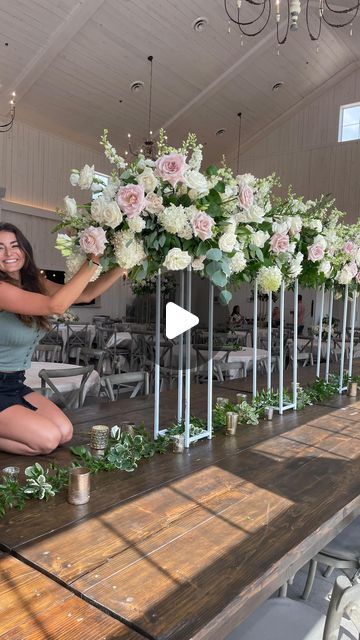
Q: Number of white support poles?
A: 12